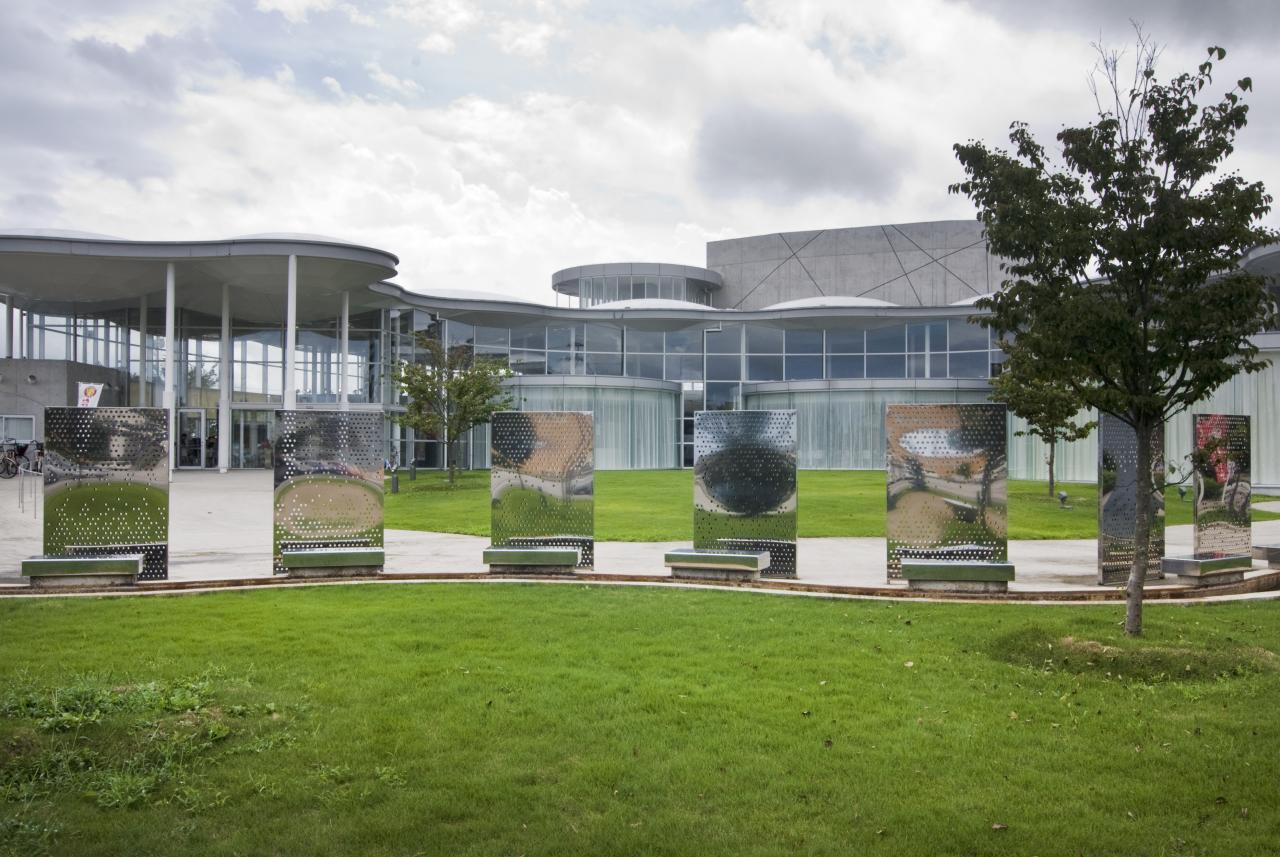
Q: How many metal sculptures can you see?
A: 7